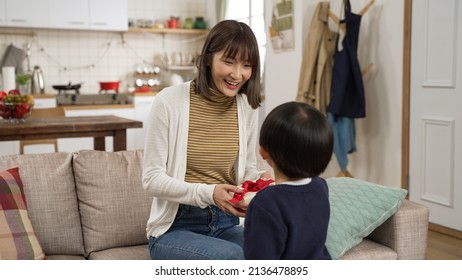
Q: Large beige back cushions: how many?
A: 2